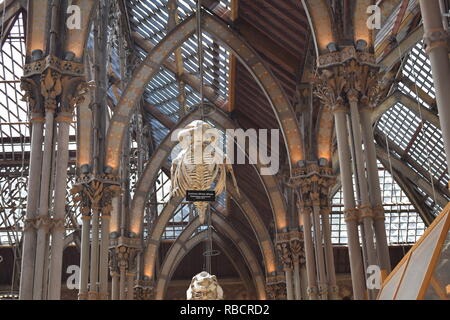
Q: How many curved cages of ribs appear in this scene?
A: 1